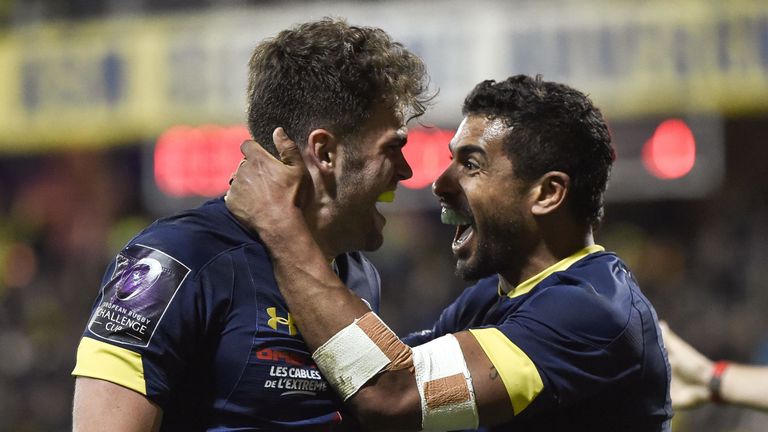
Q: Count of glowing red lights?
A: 3